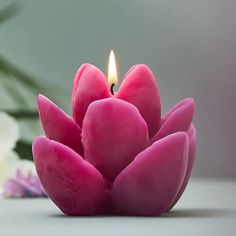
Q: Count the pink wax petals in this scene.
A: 8